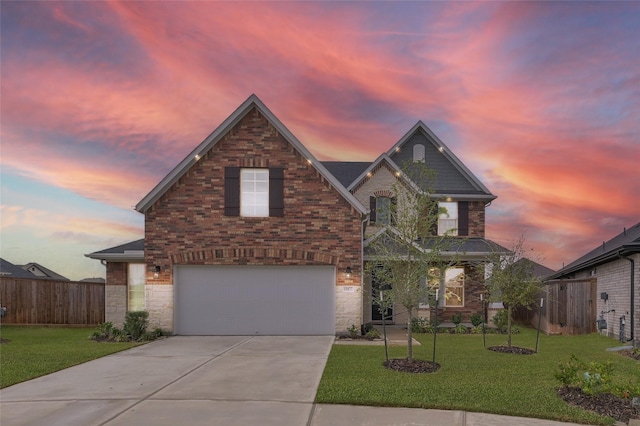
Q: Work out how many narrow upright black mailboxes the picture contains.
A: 0